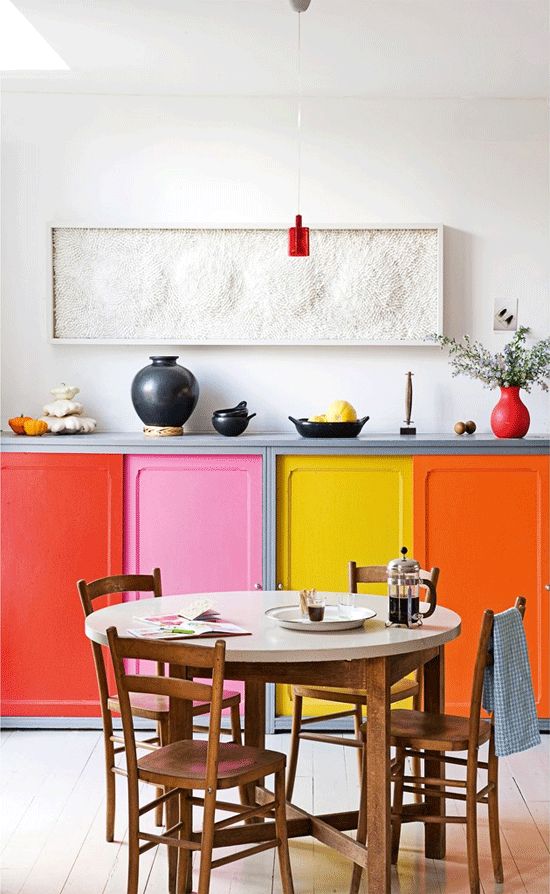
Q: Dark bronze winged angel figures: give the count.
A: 0